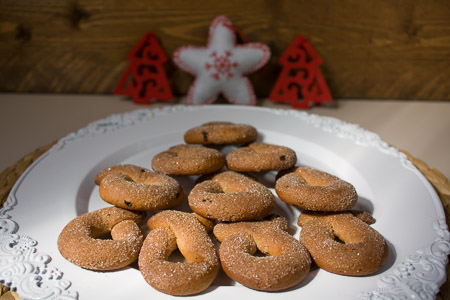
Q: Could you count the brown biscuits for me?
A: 10